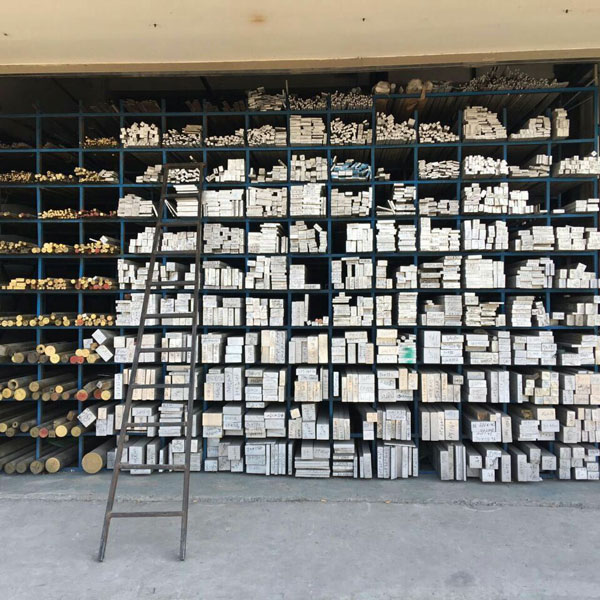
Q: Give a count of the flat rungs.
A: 11